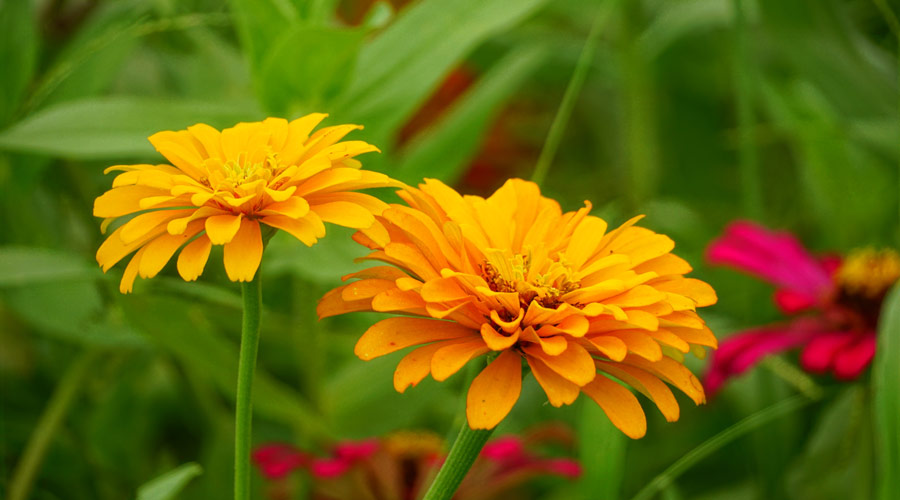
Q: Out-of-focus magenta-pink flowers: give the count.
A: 2